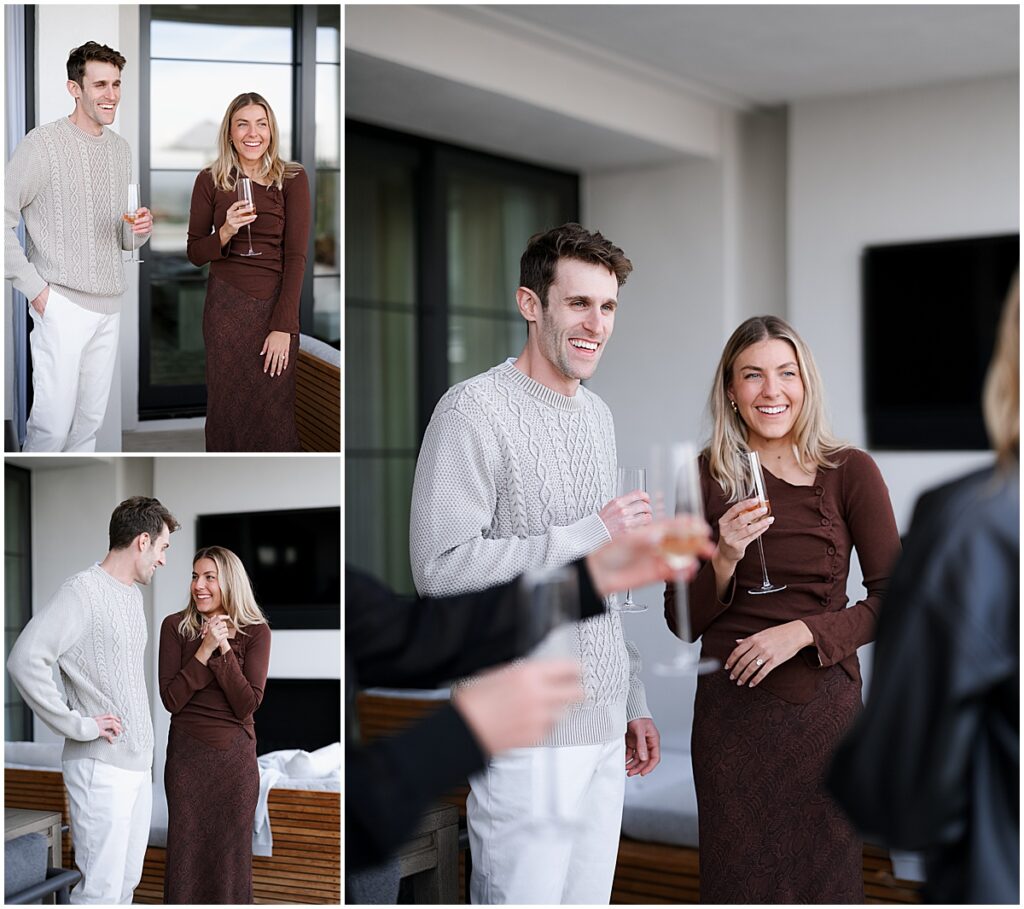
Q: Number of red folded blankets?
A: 0